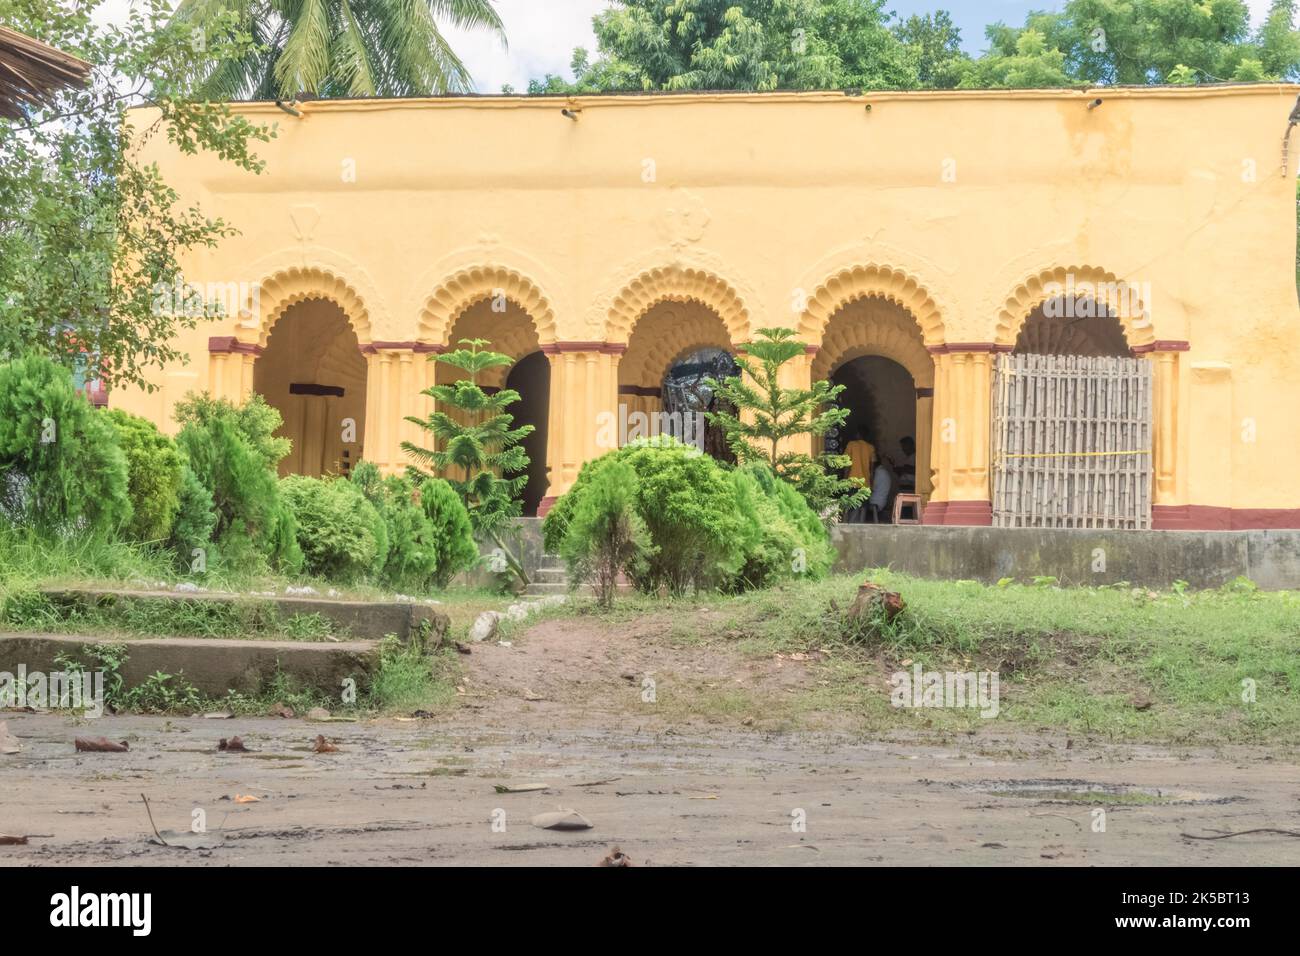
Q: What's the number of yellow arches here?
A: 5